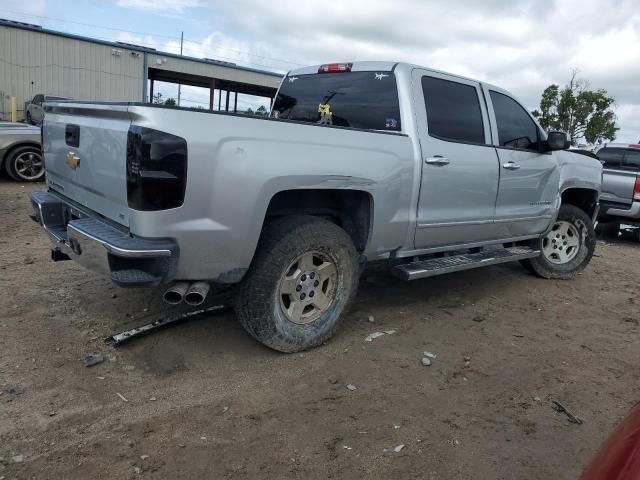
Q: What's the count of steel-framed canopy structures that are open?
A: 1